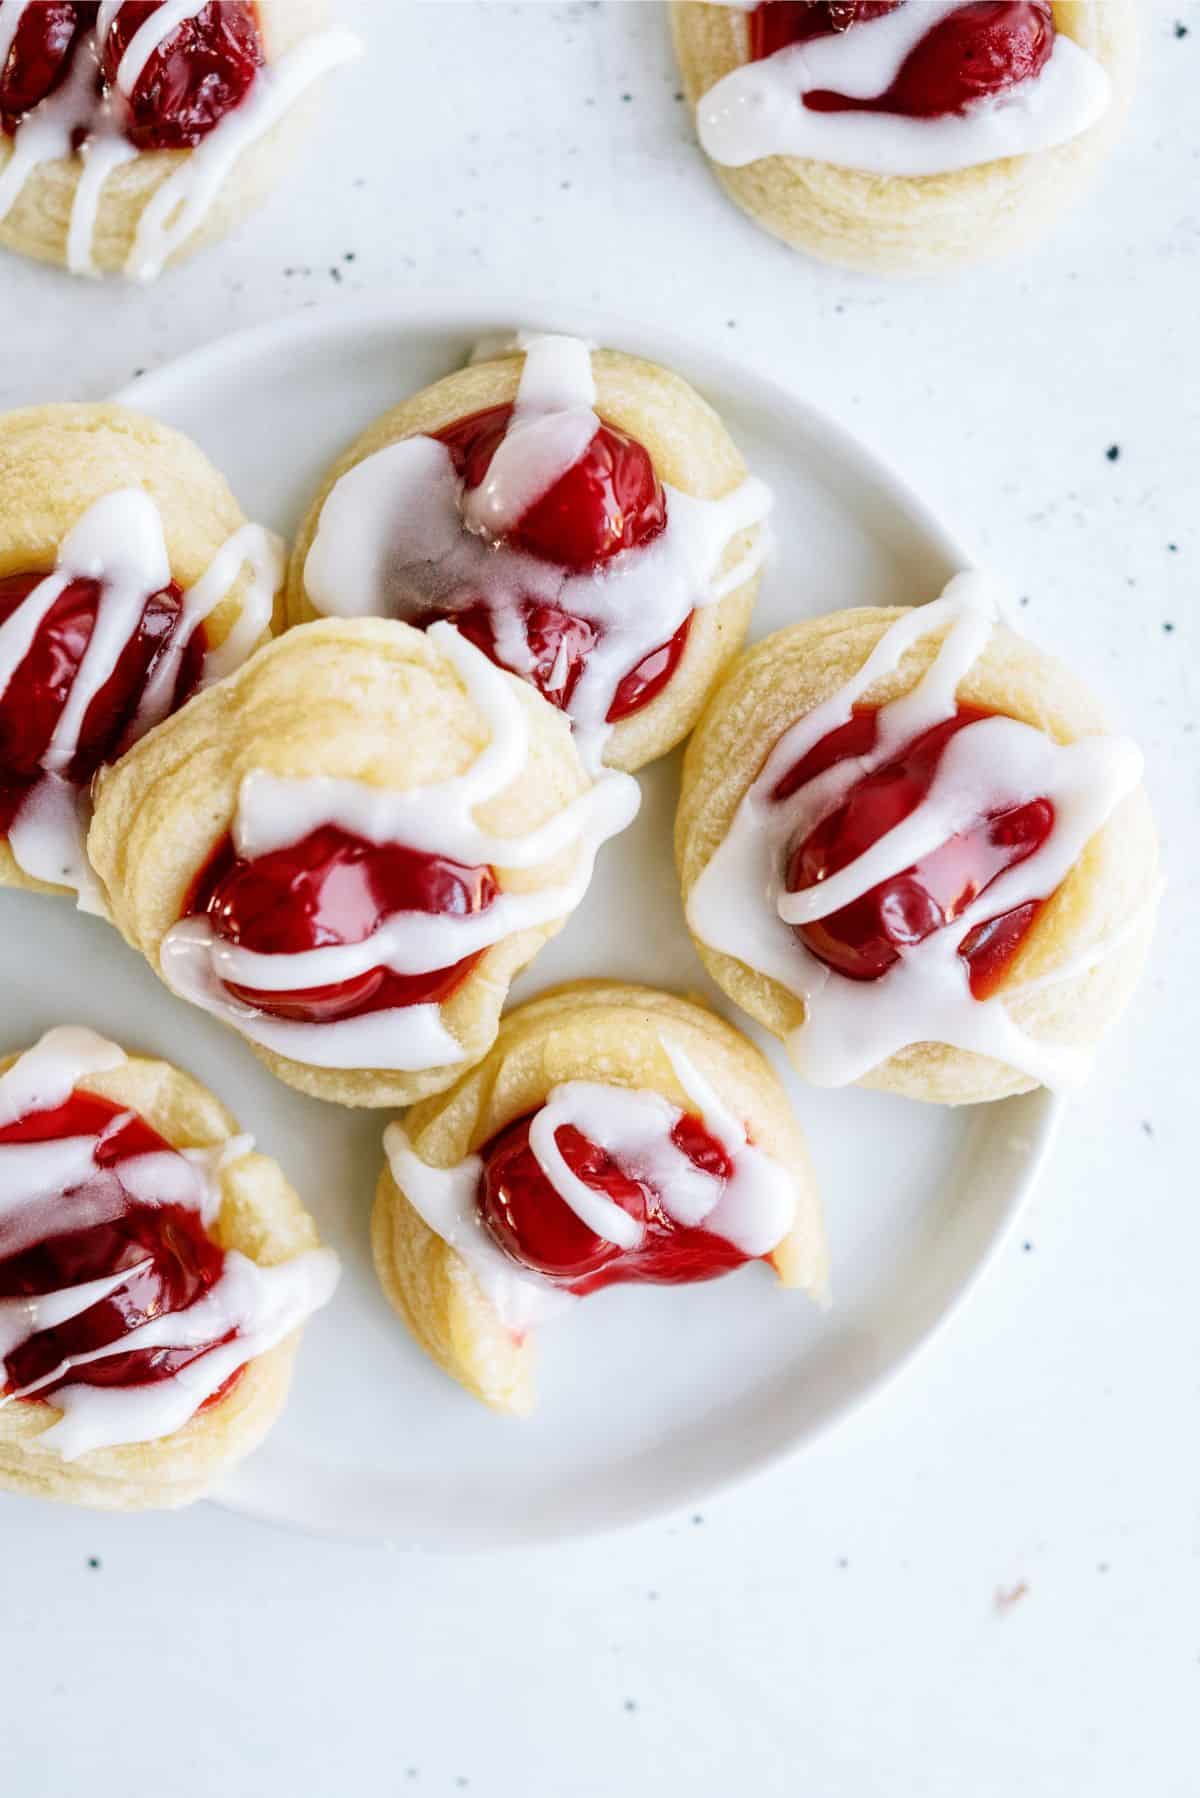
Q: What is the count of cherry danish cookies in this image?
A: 8